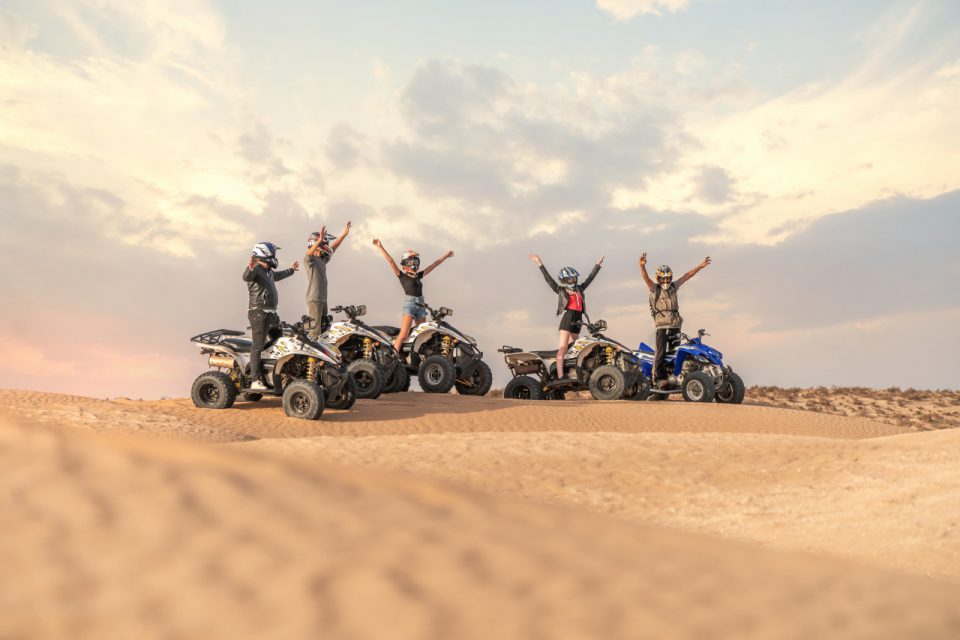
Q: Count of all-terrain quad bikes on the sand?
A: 5